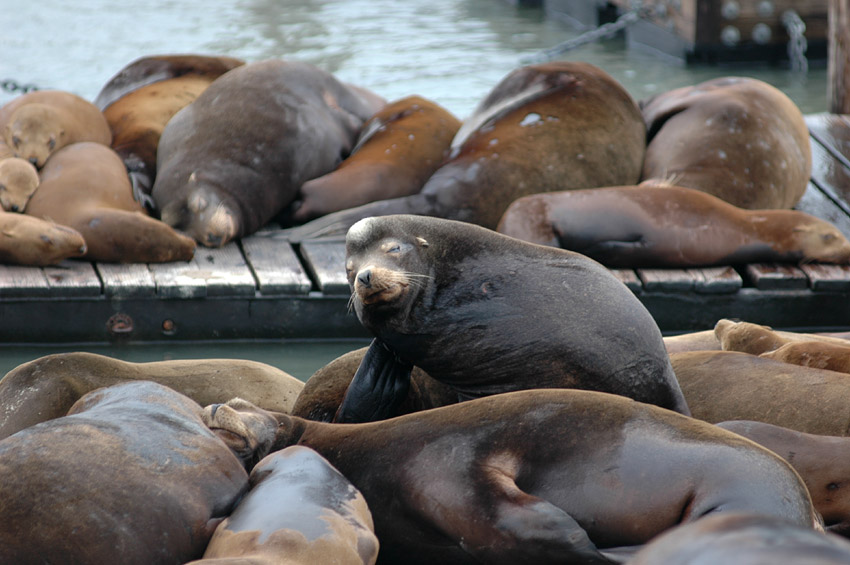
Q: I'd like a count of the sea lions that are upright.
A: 1